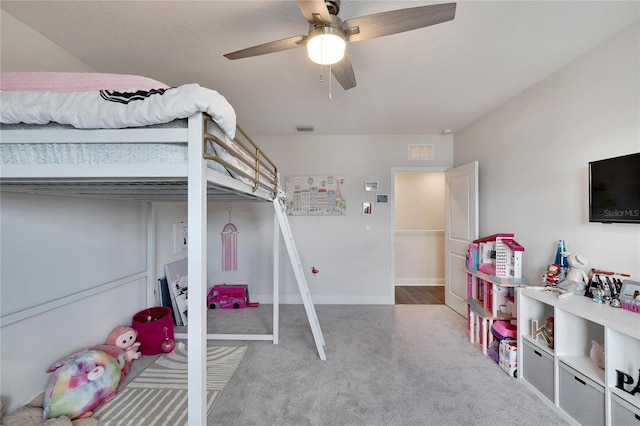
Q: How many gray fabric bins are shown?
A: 3